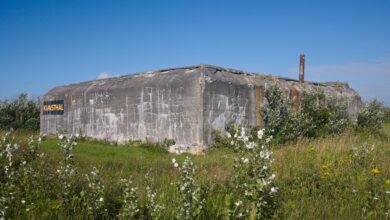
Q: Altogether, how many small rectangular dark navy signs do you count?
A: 1